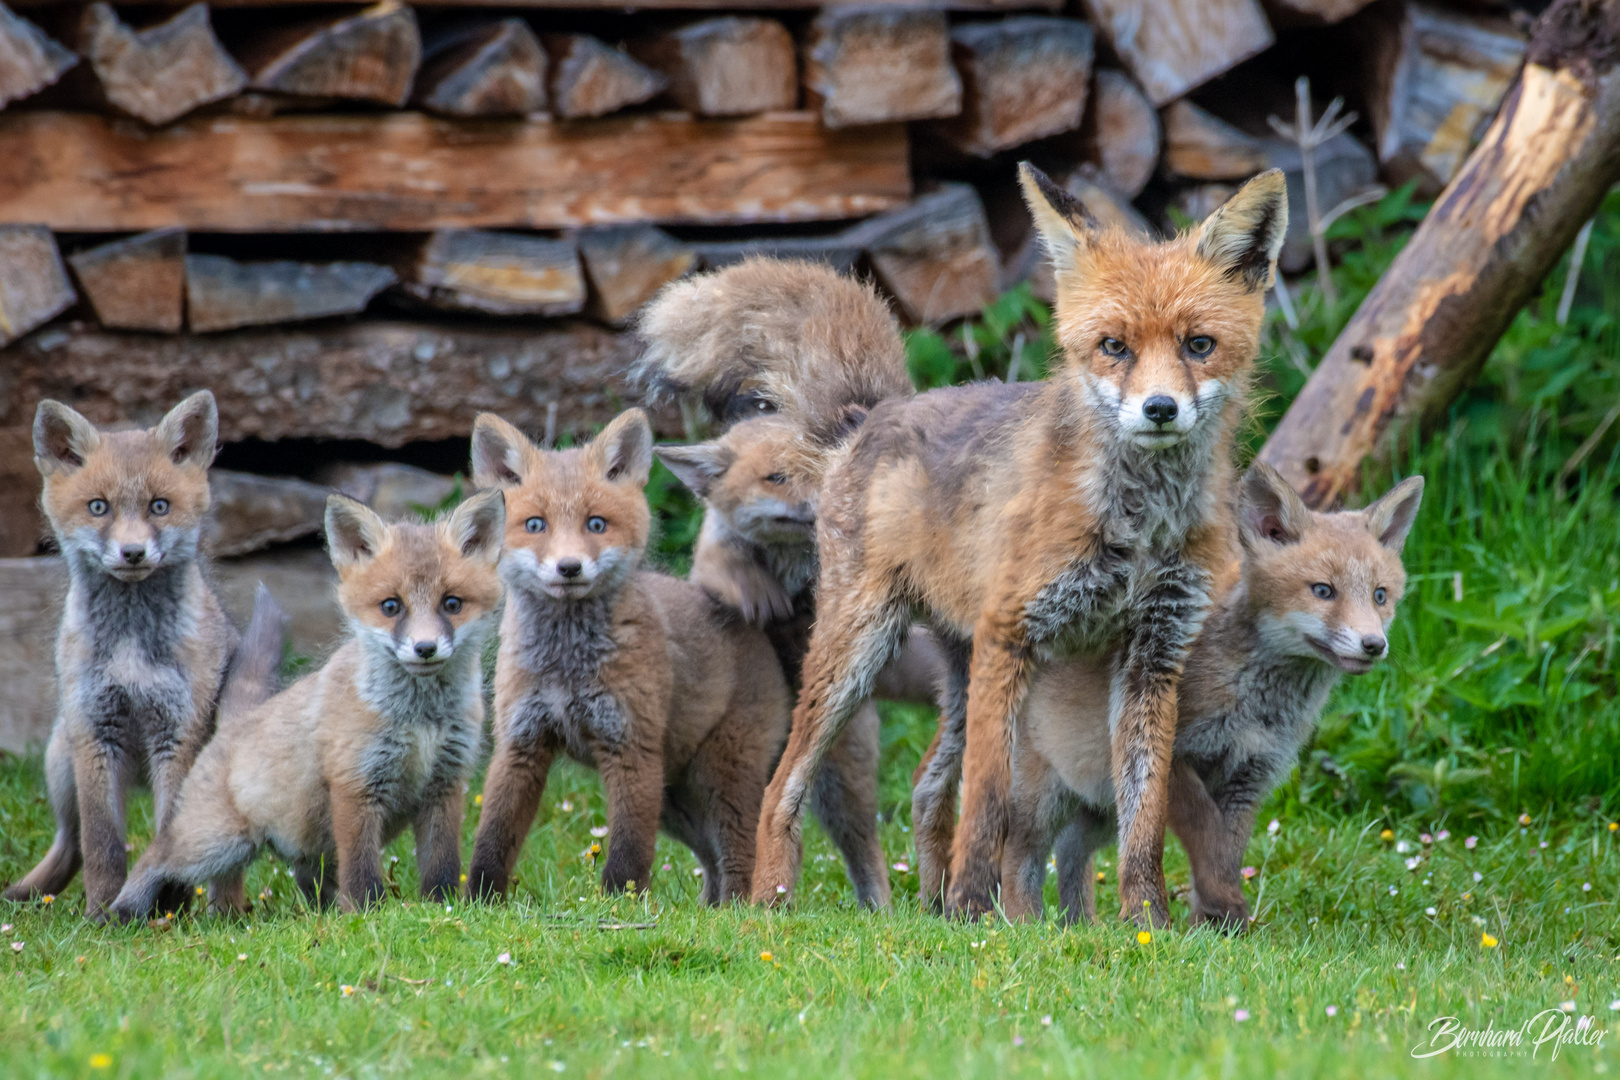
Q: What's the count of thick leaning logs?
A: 1